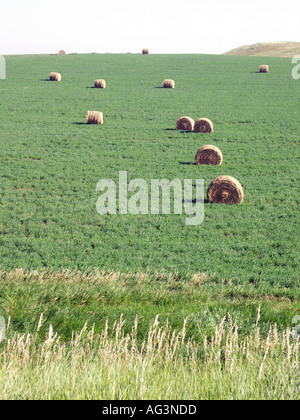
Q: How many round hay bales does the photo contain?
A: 11